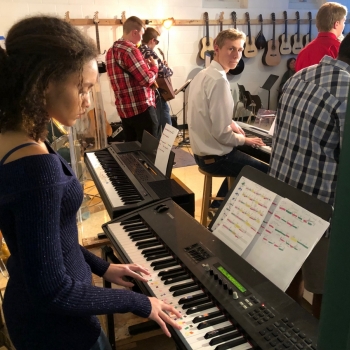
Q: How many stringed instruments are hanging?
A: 12